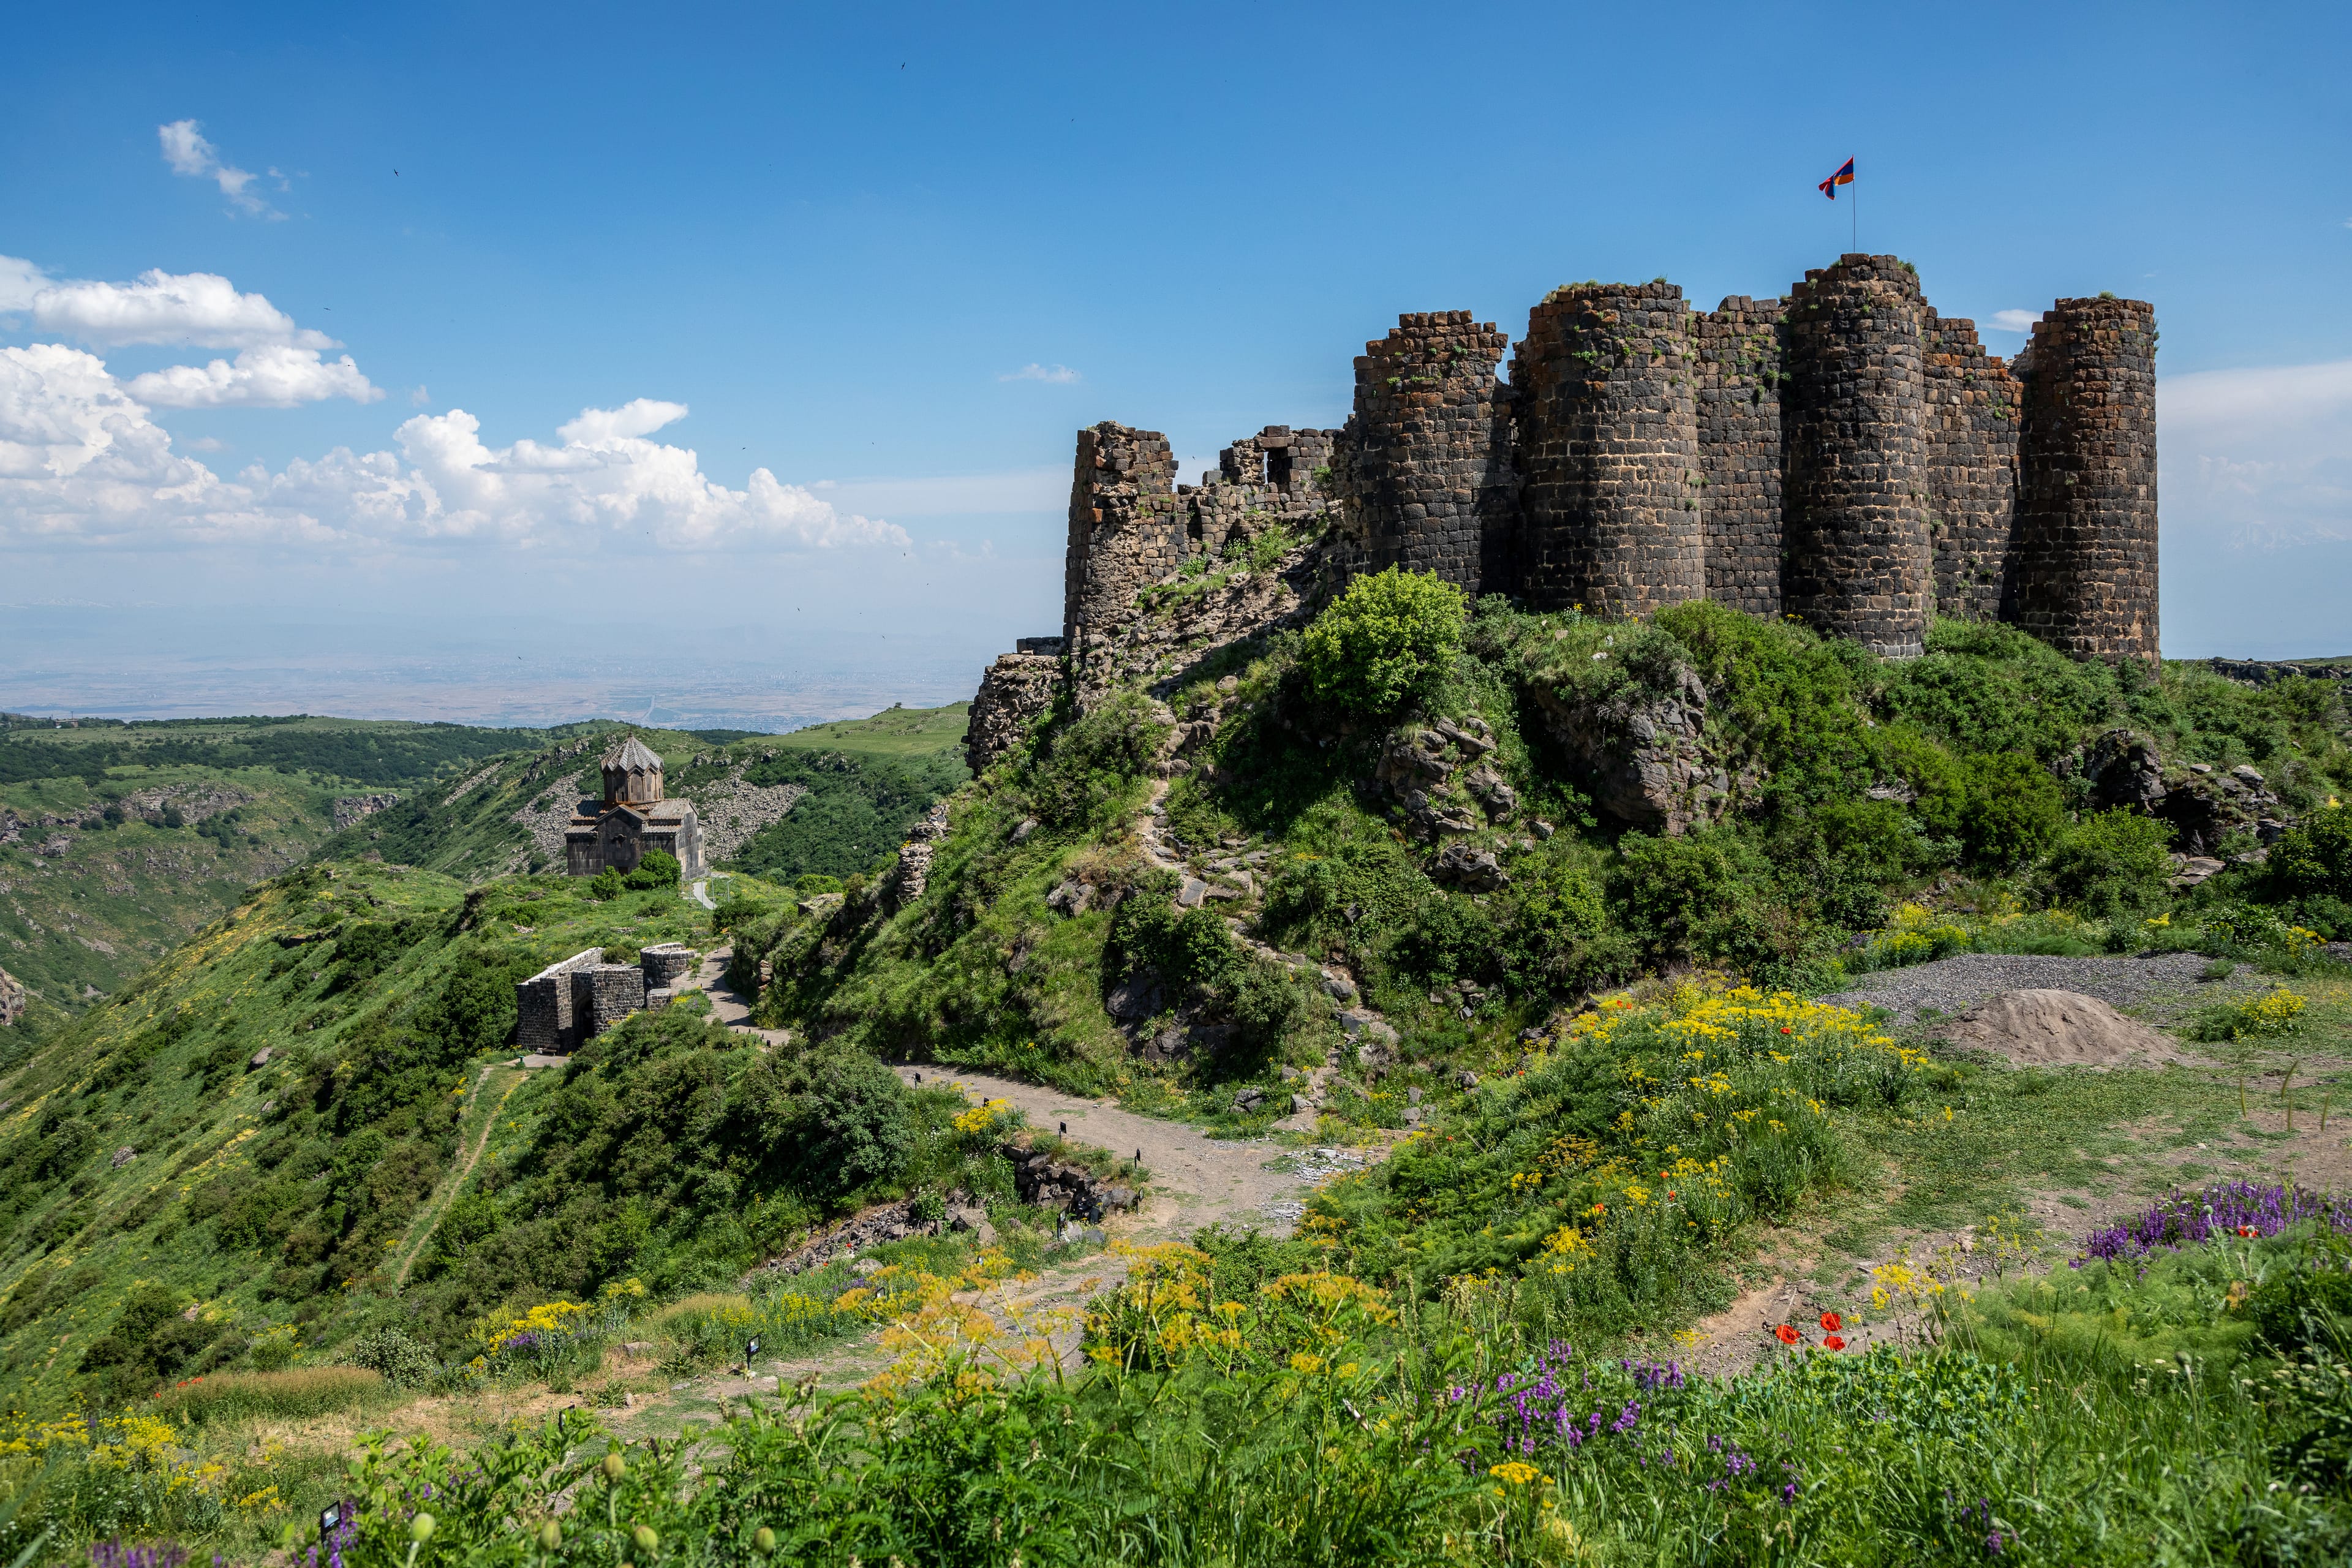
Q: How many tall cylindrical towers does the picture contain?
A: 4